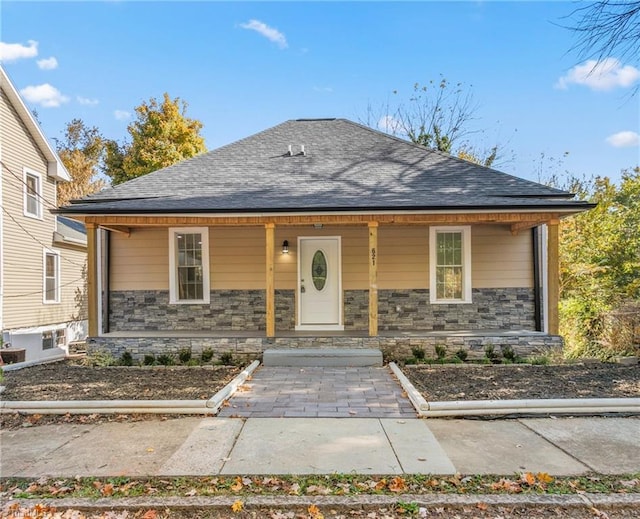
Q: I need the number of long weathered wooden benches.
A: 0